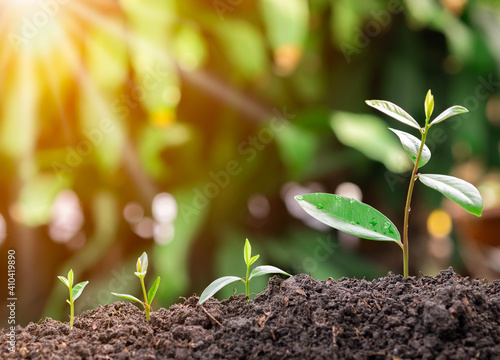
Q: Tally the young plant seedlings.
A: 4